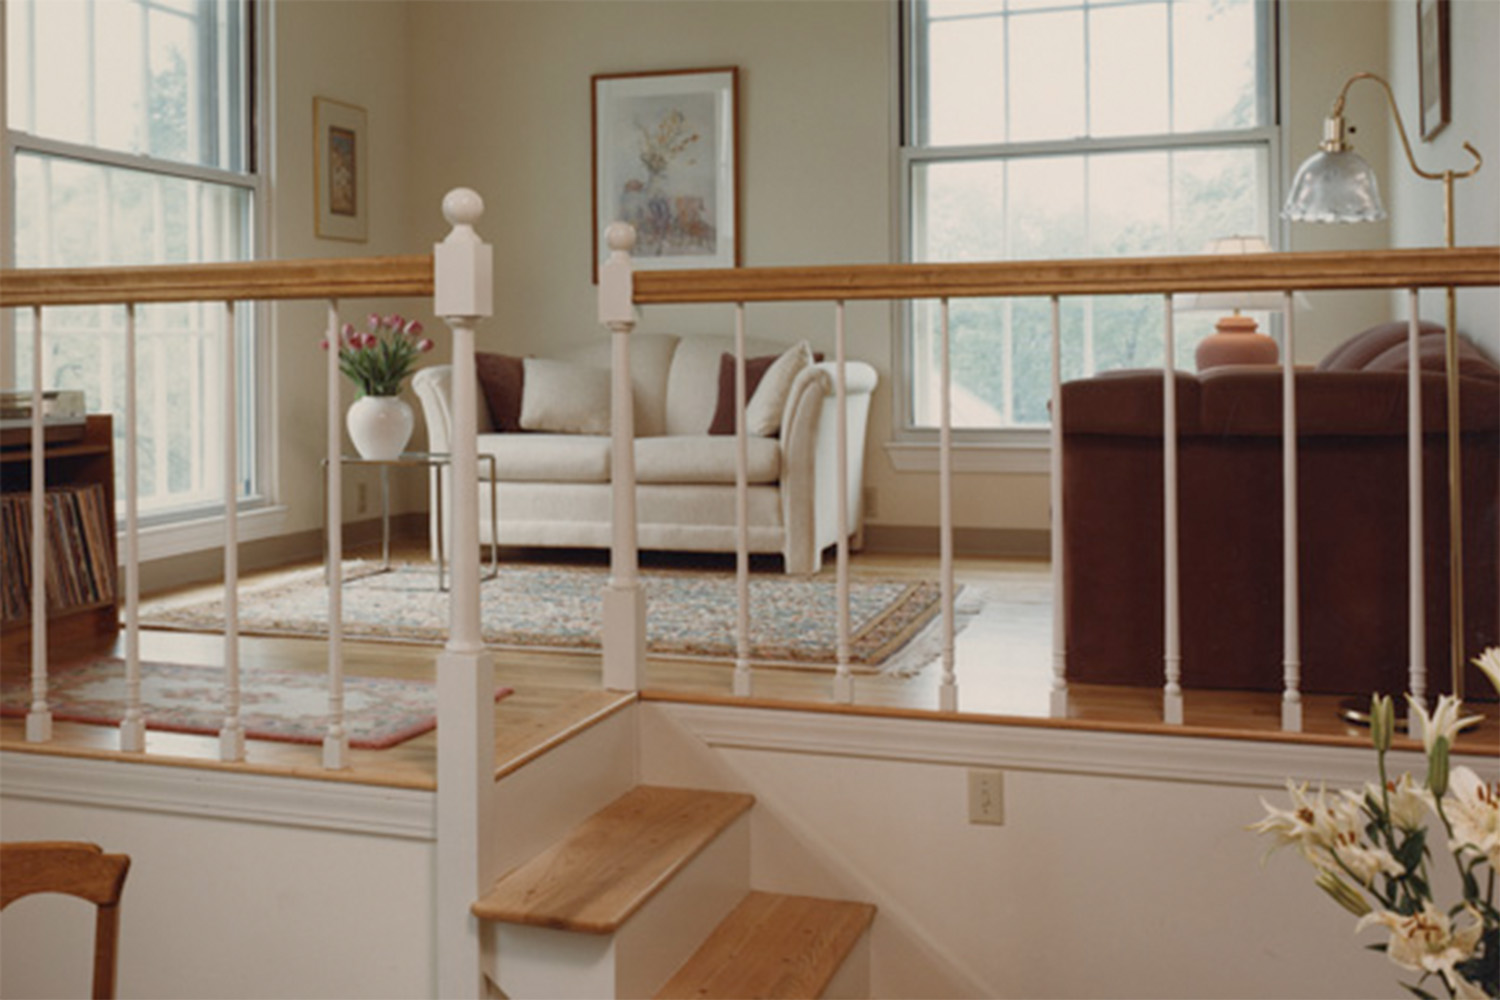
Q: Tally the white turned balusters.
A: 11